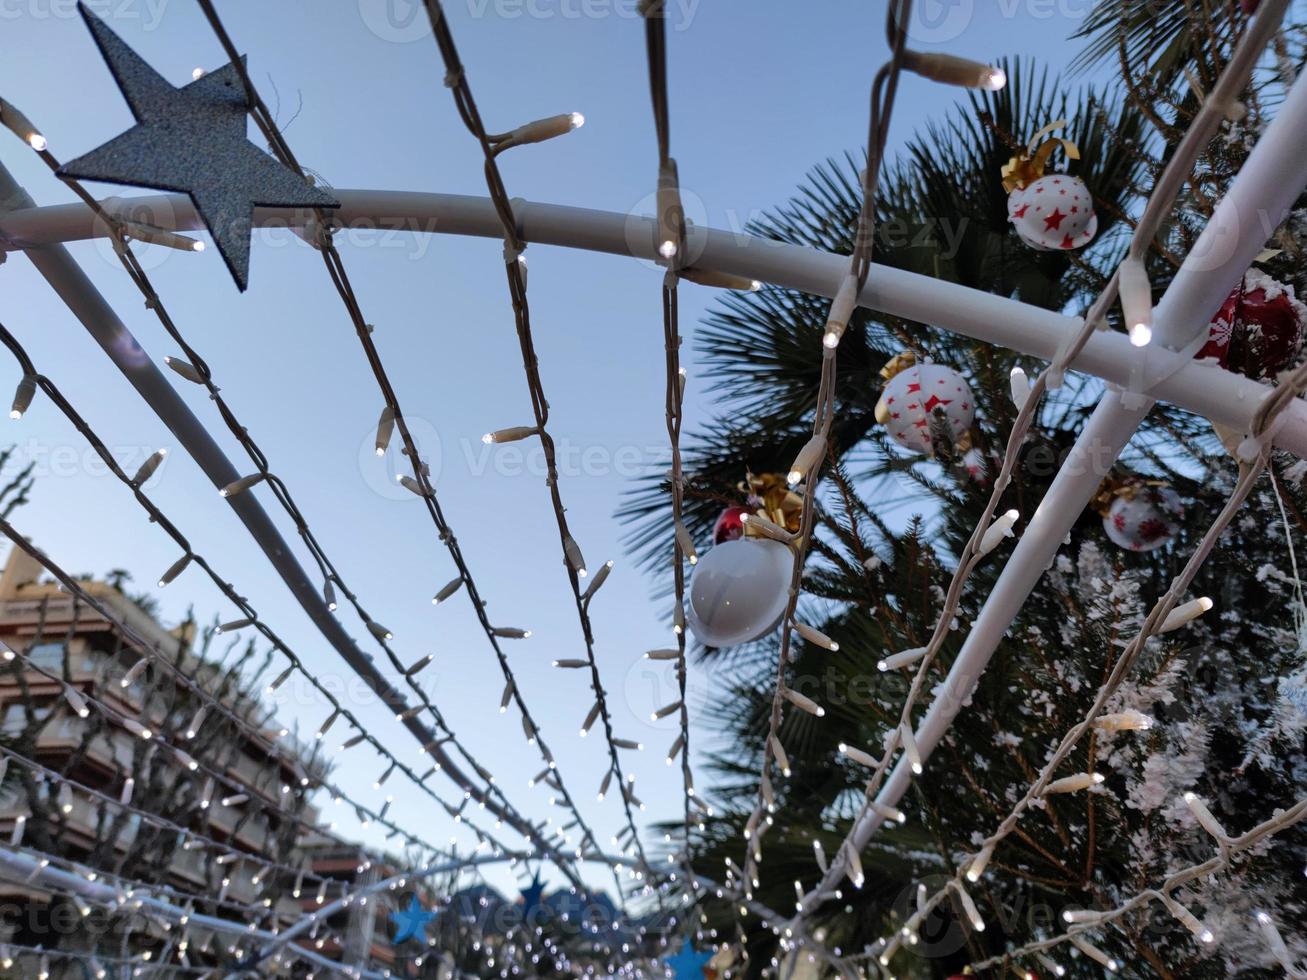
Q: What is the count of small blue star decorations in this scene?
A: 3